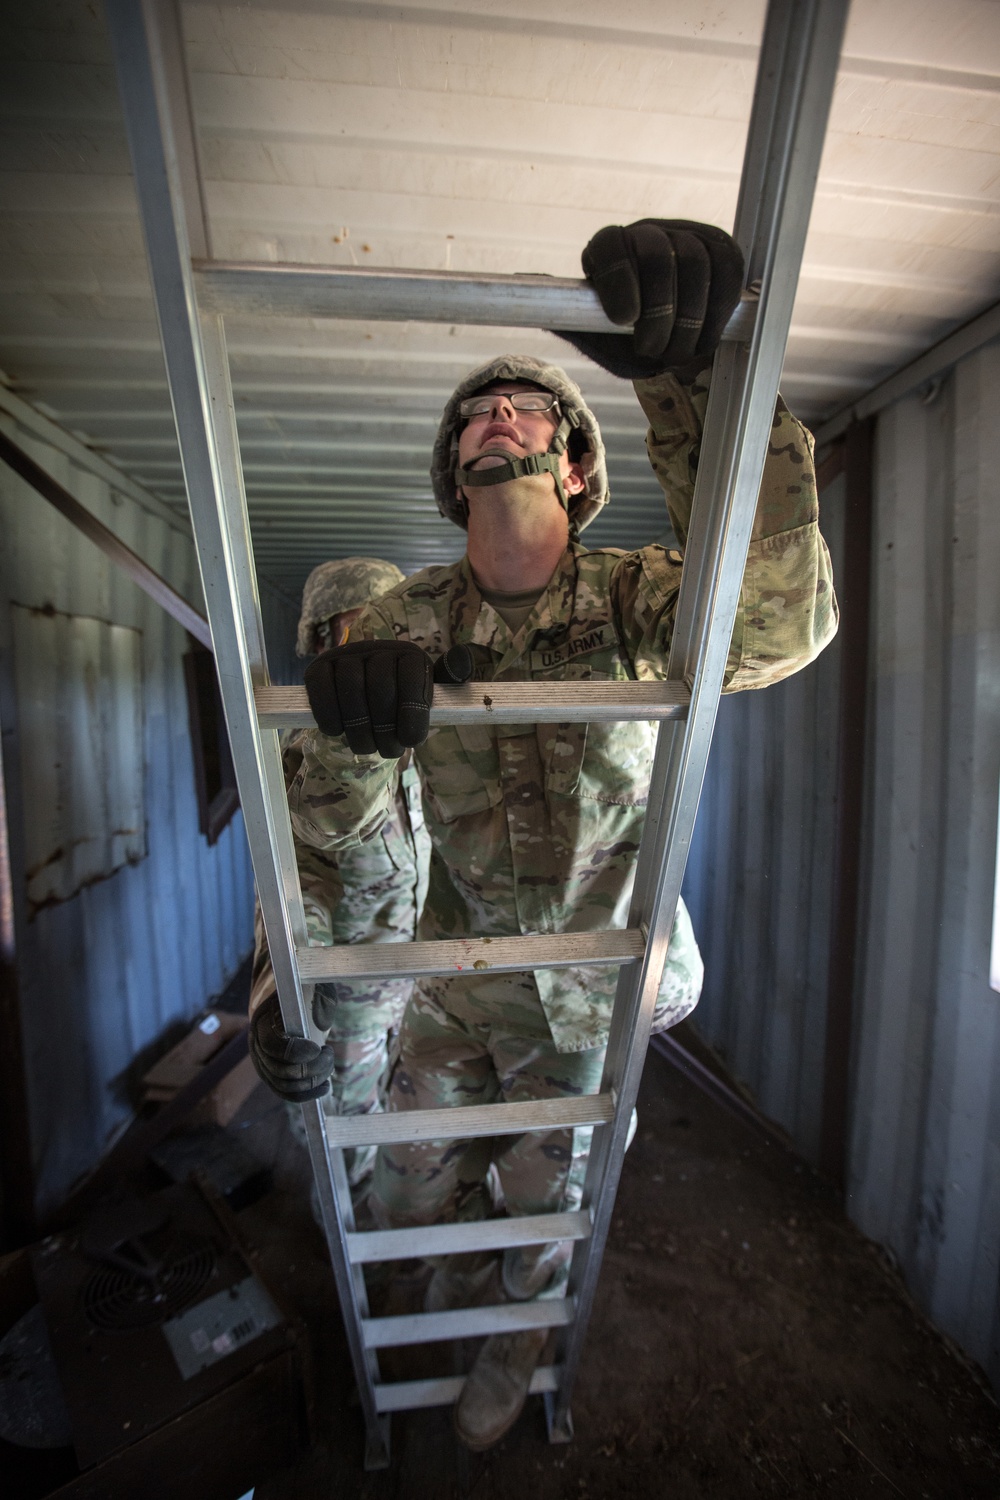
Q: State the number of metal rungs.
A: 7